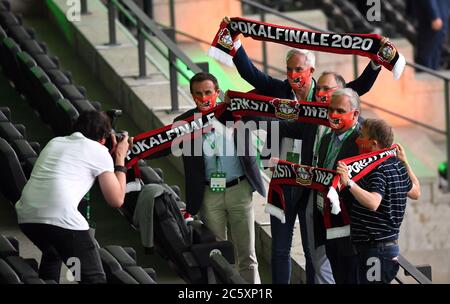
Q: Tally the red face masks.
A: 5